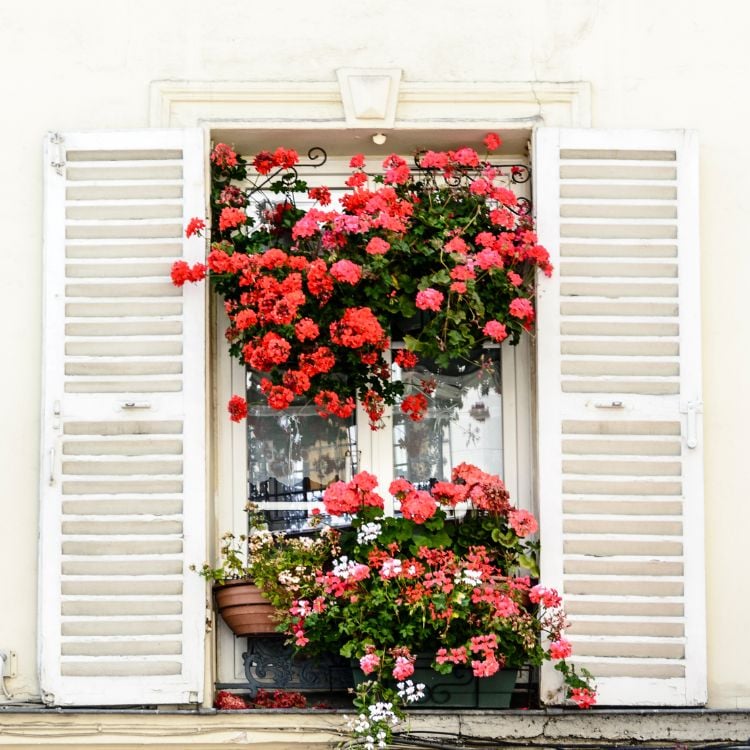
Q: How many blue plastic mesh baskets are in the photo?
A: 0